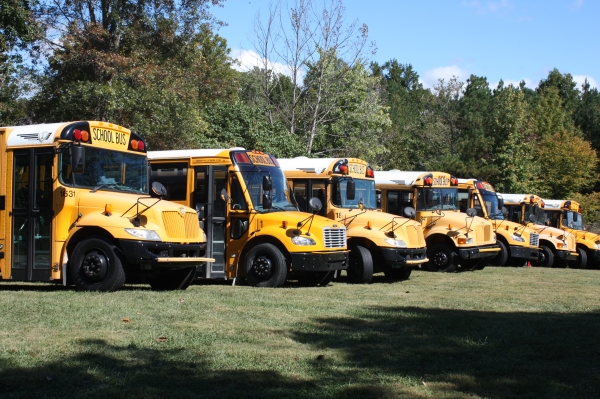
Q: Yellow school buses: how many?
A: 7